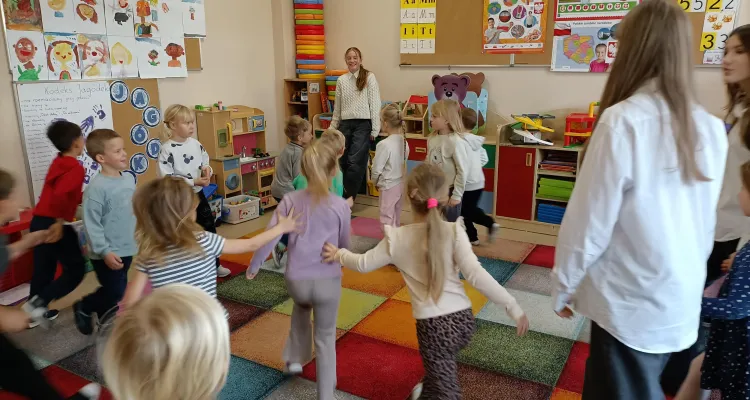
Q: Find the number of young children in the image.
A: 14